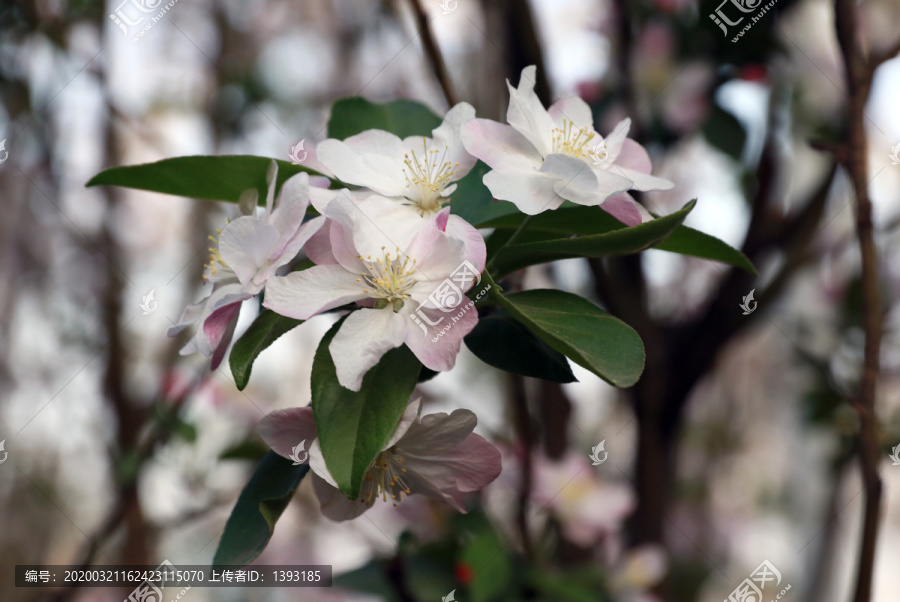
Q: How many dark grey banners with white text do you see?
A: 1